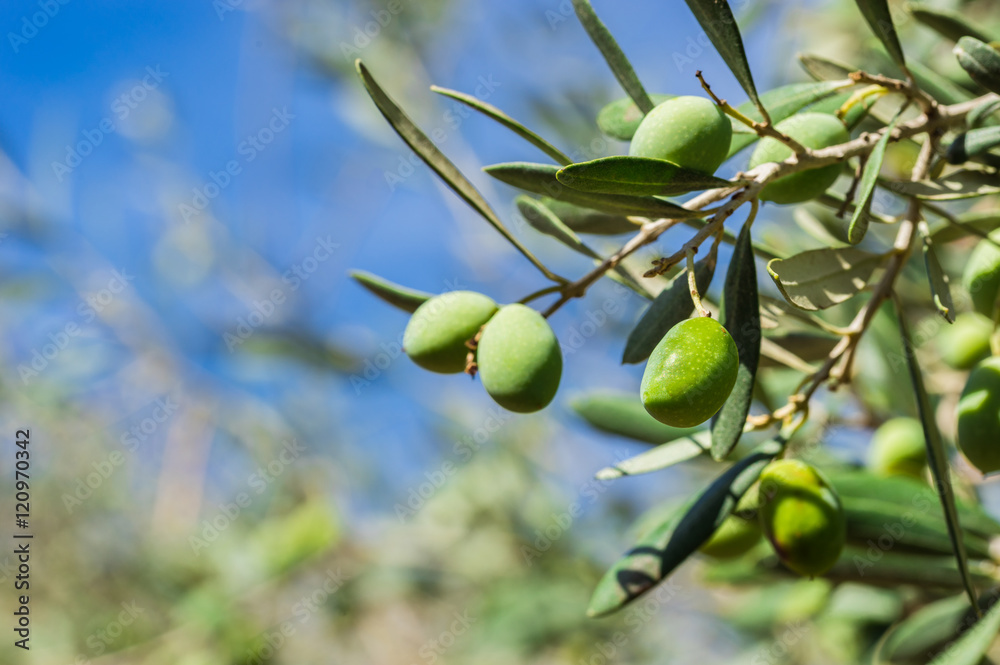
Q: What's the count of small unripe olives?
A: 11